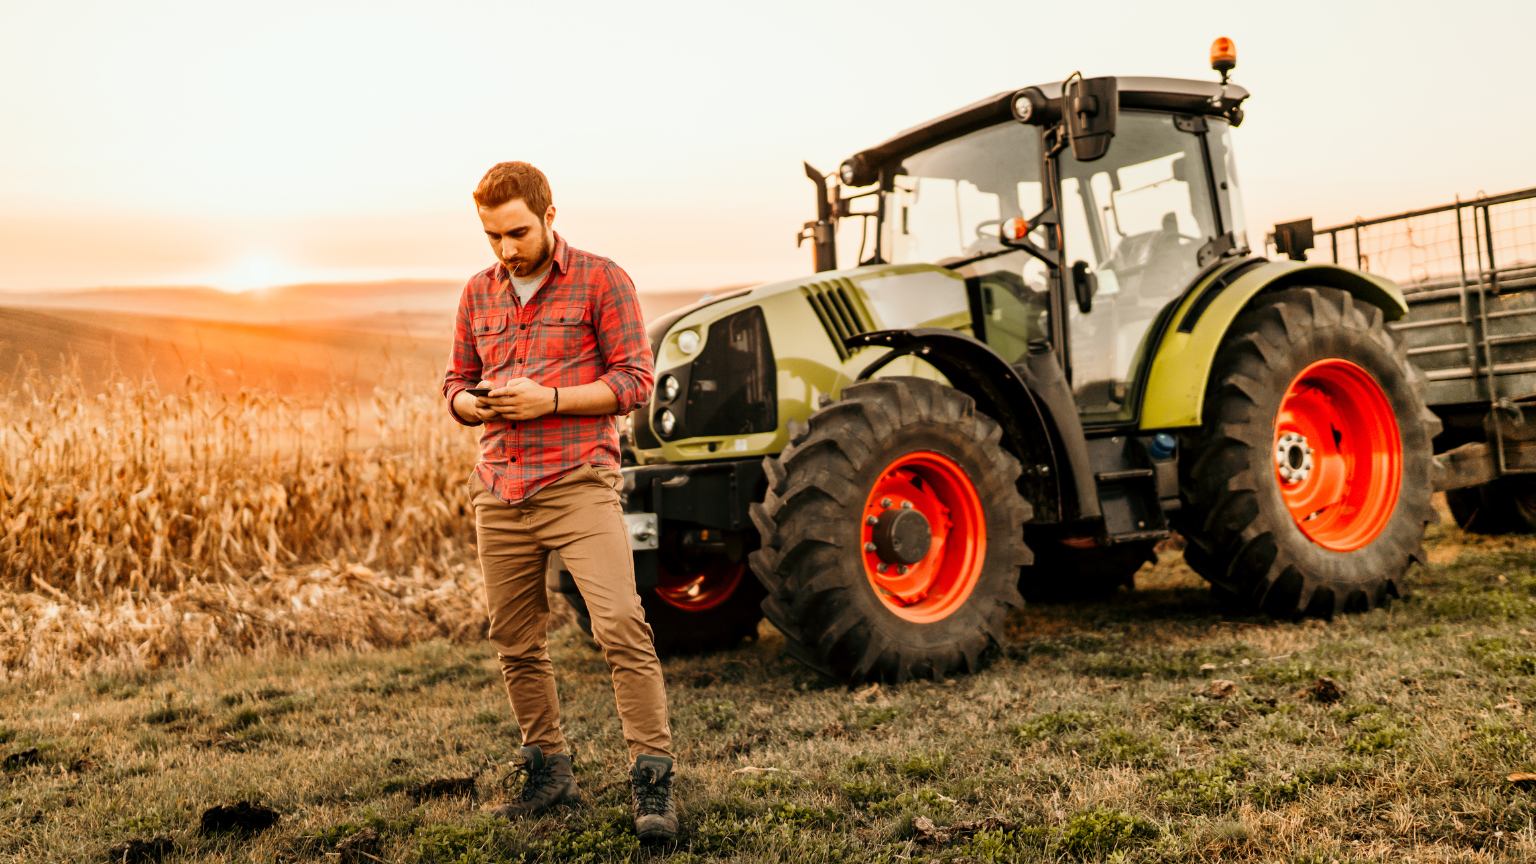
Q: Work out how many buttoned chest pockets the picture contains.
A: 2